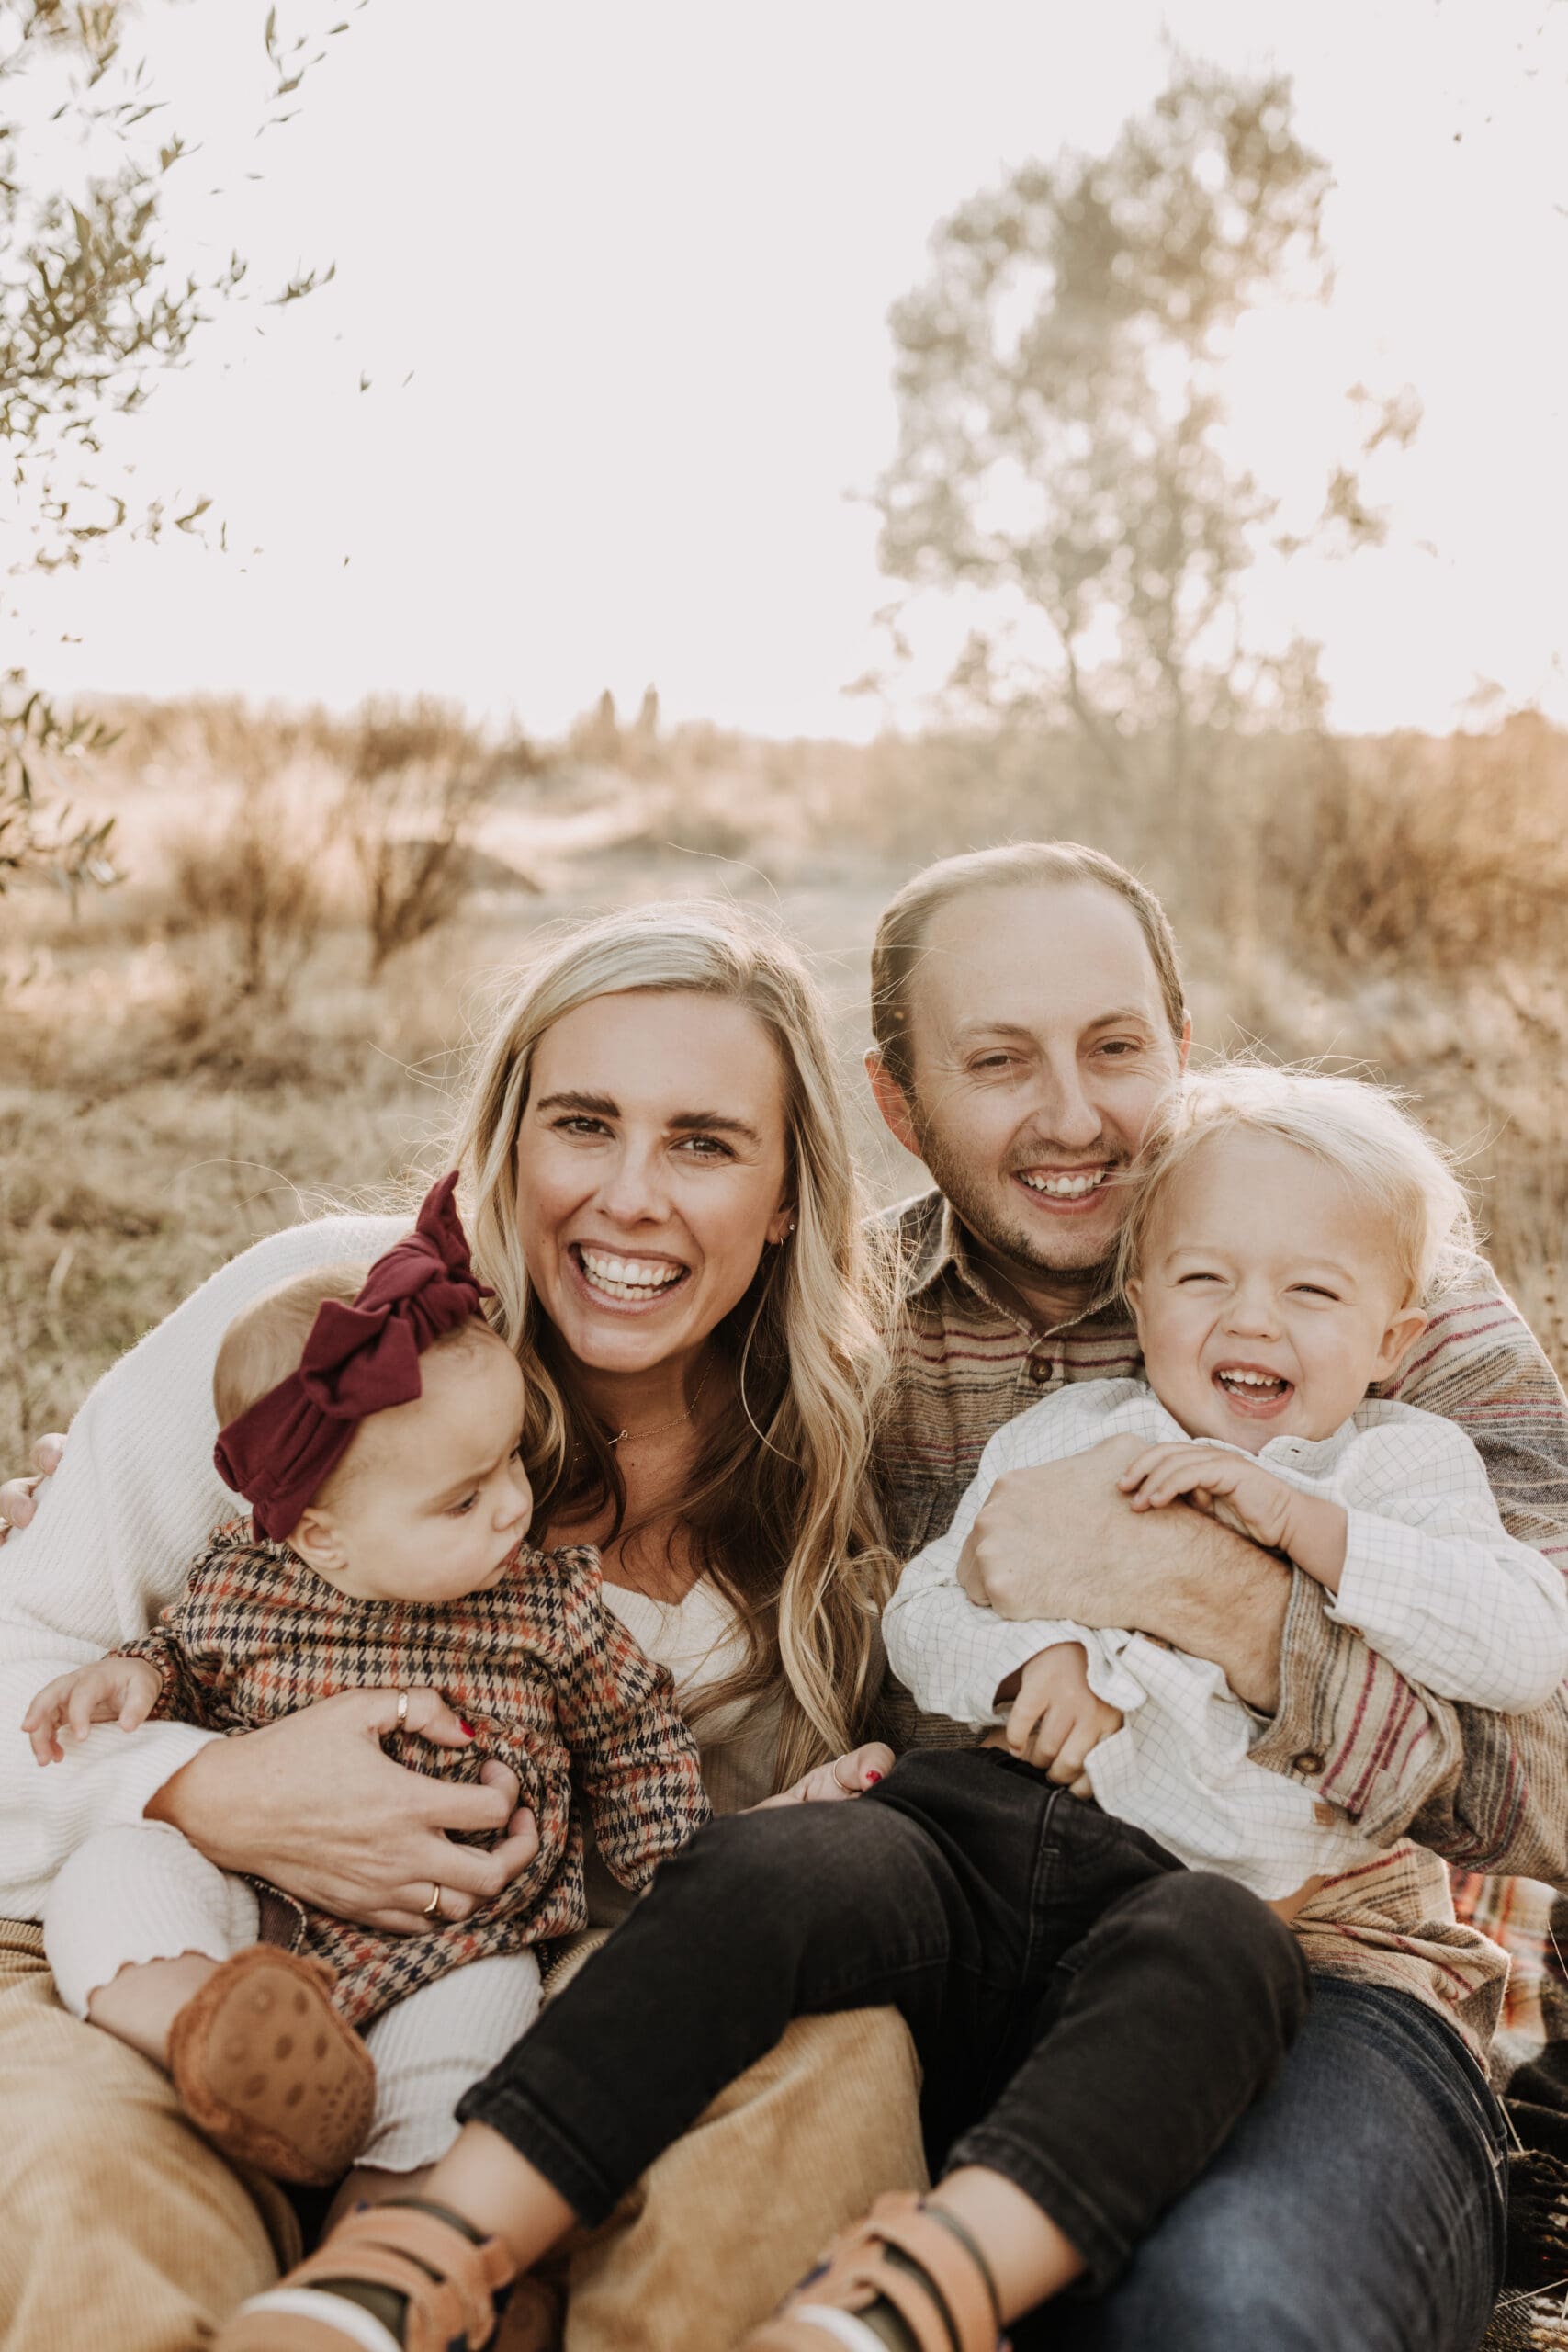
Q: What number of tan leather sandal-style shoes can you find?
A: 2